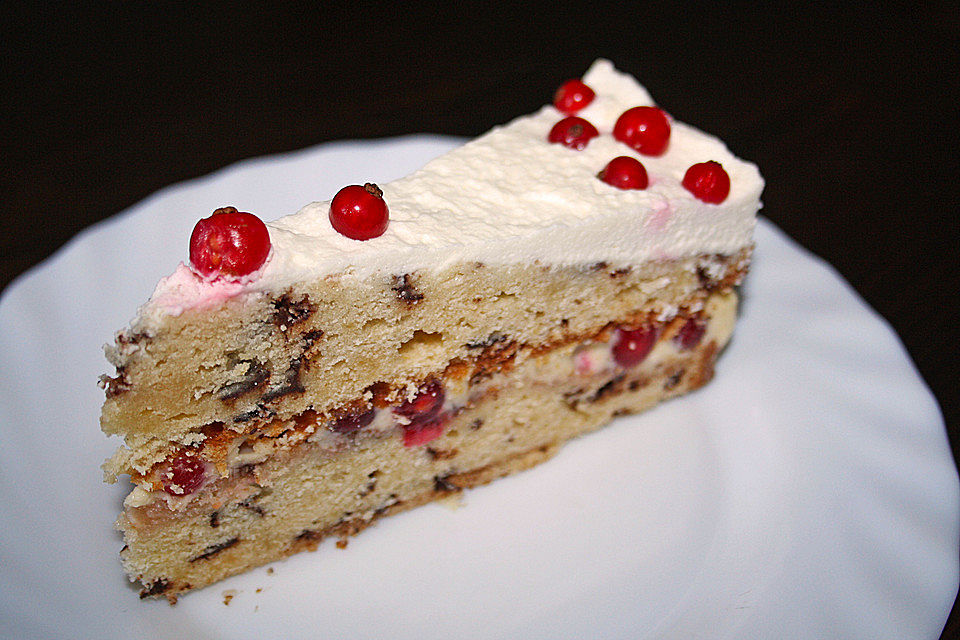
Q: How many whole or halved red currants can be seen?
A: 12